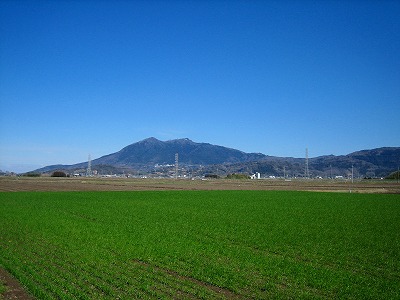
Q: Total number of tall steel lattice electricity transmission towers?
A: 3